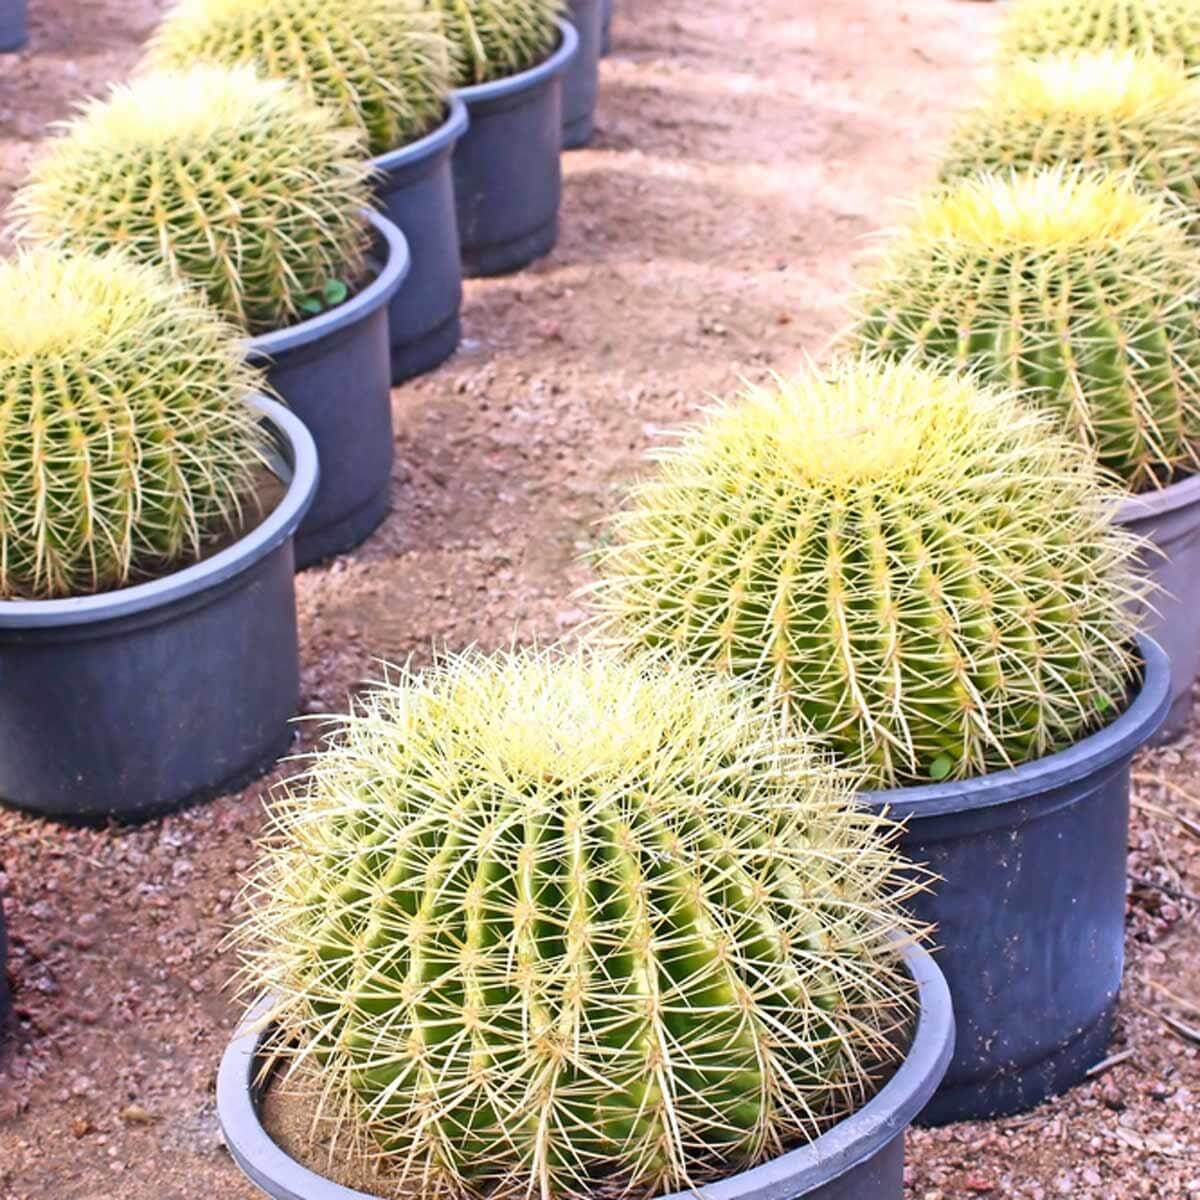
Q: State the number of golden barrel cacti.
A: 9